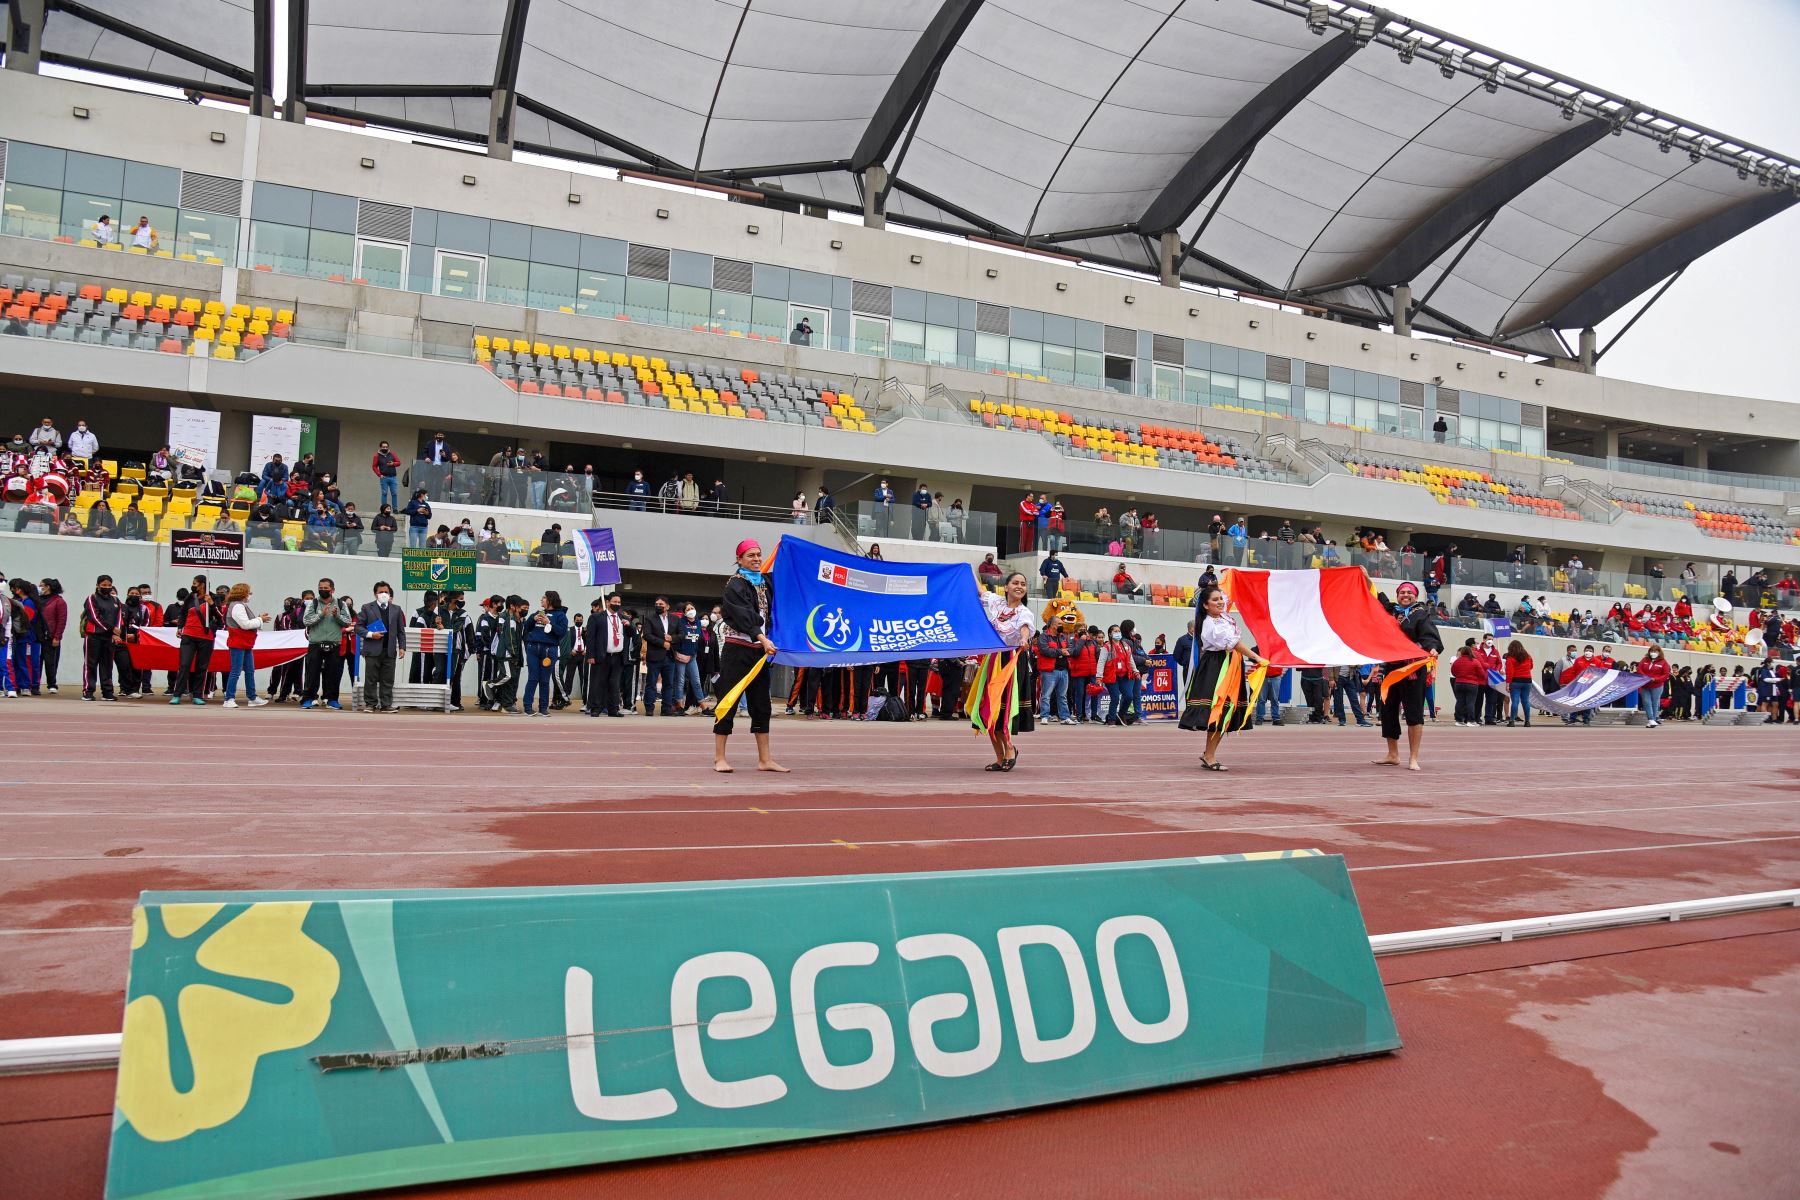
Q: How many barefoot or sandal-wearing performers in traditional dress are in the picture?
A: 4